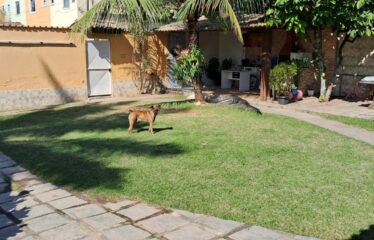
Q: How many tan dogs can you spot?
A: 1